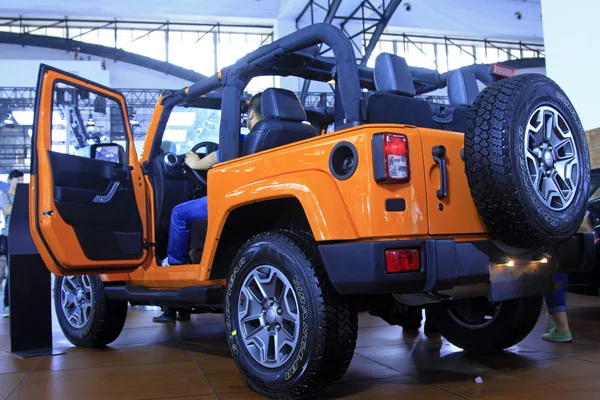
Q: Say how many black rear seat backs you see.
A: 2